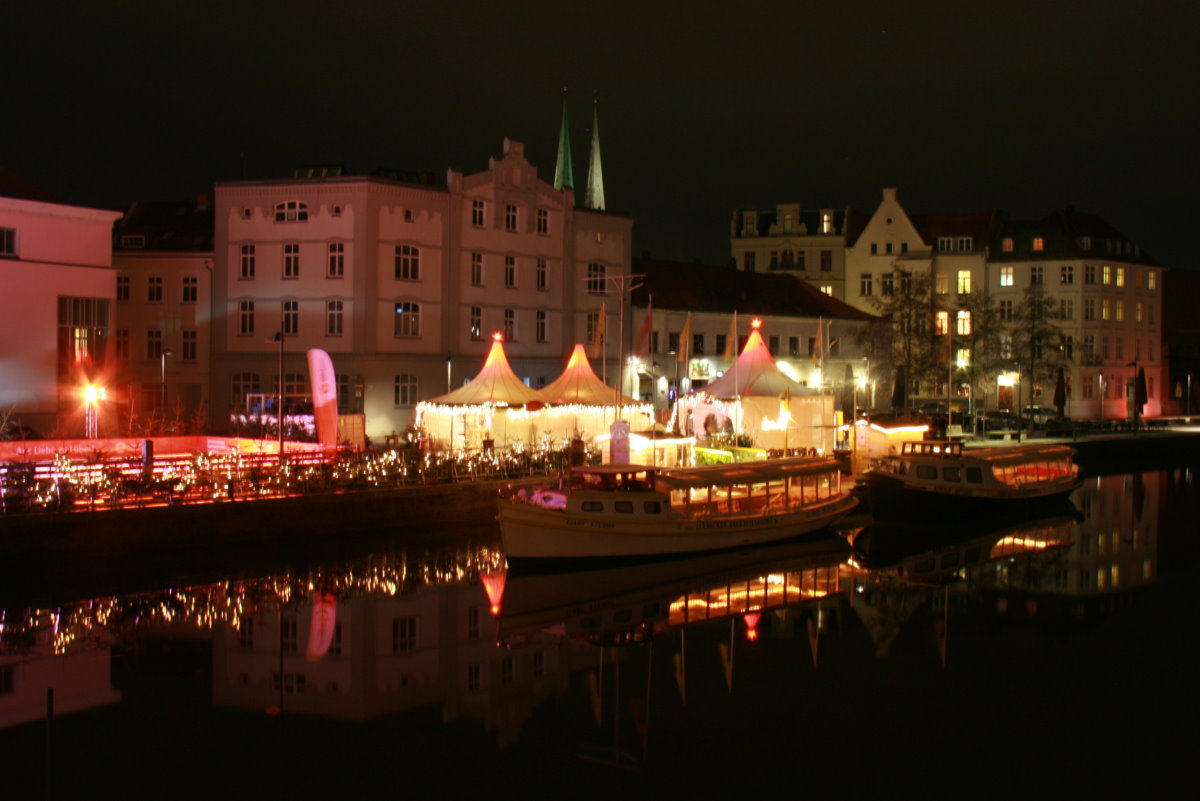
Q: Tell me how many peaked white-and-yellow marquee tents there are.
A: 3